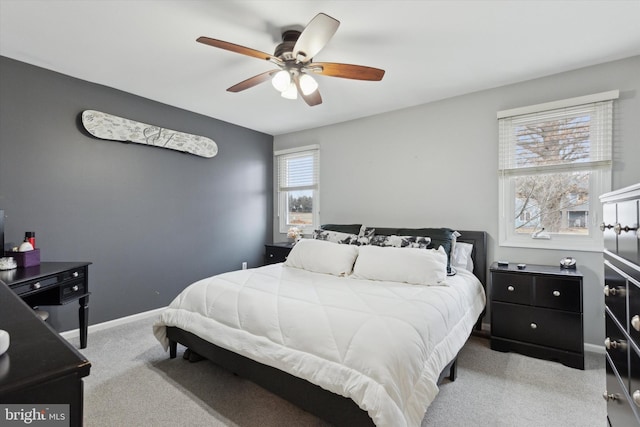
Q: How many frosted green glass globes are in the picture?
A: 0